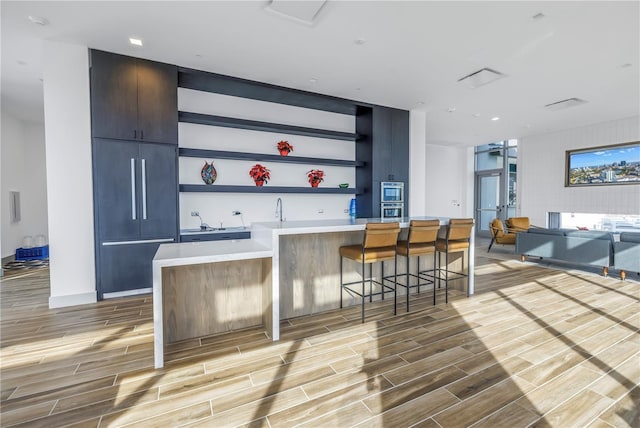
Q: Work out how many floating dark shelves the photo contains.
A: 3